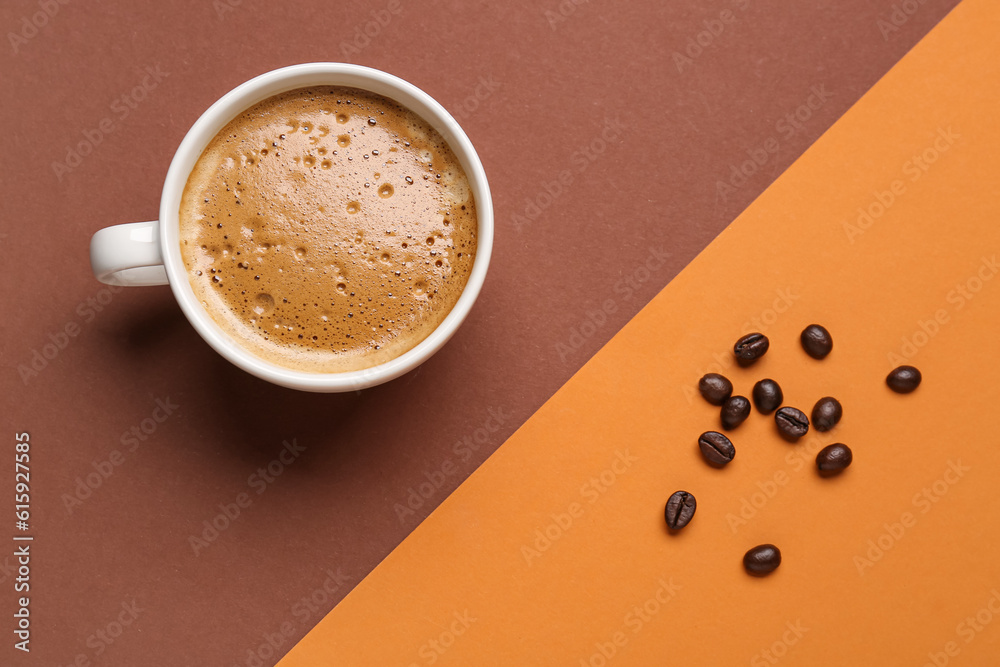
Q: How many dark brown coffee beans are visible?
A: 12